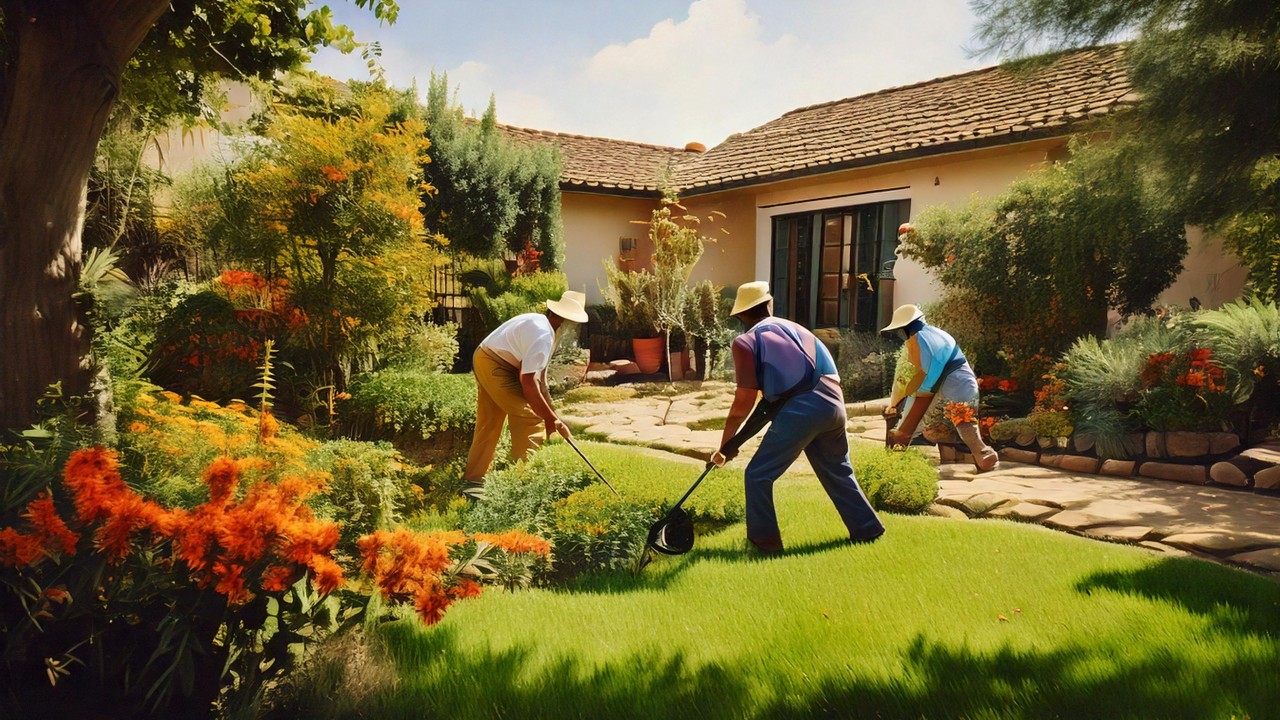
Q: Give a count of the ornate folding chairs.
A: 0